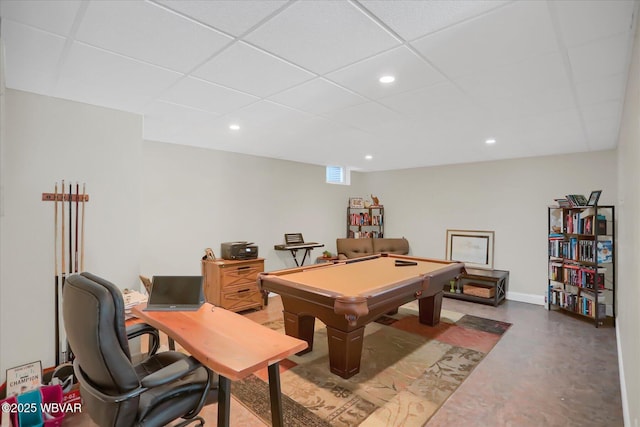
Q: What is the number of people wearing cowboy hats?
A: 0